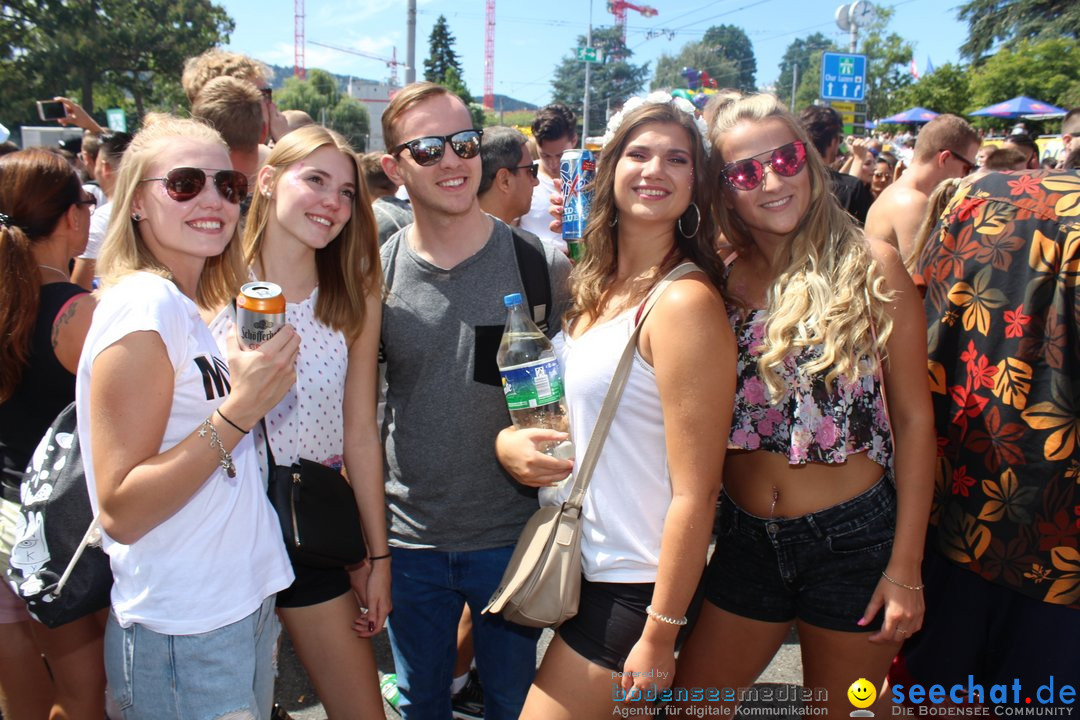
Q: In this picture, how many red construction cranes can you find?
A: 4